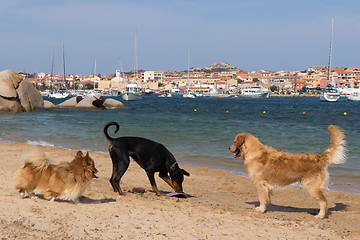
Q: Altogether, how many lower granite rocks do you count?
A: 4